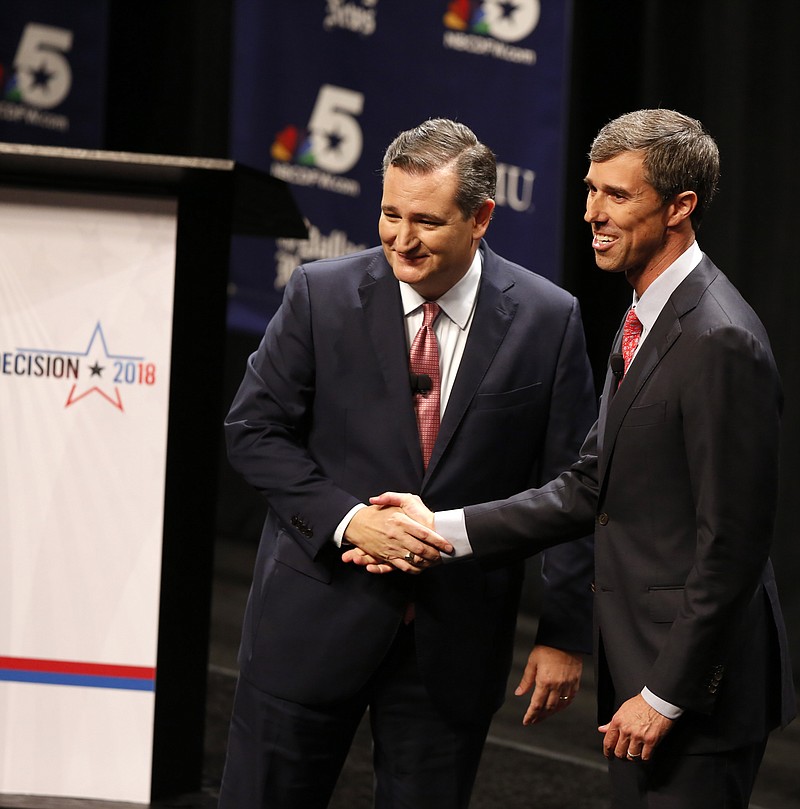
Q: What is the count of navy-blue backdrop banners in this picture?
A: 2